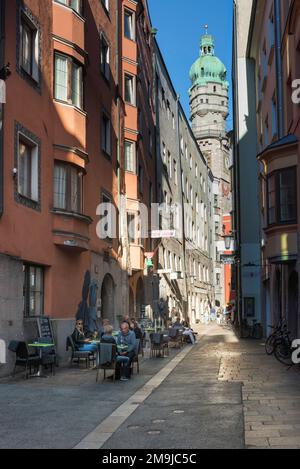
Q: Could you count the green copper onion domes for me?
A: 1